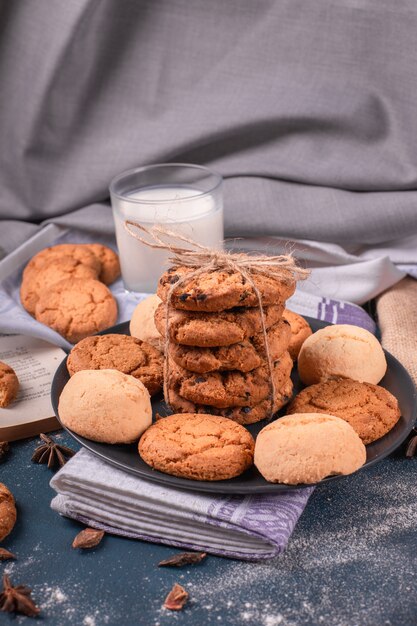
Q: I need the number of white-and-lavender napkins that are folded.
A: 1